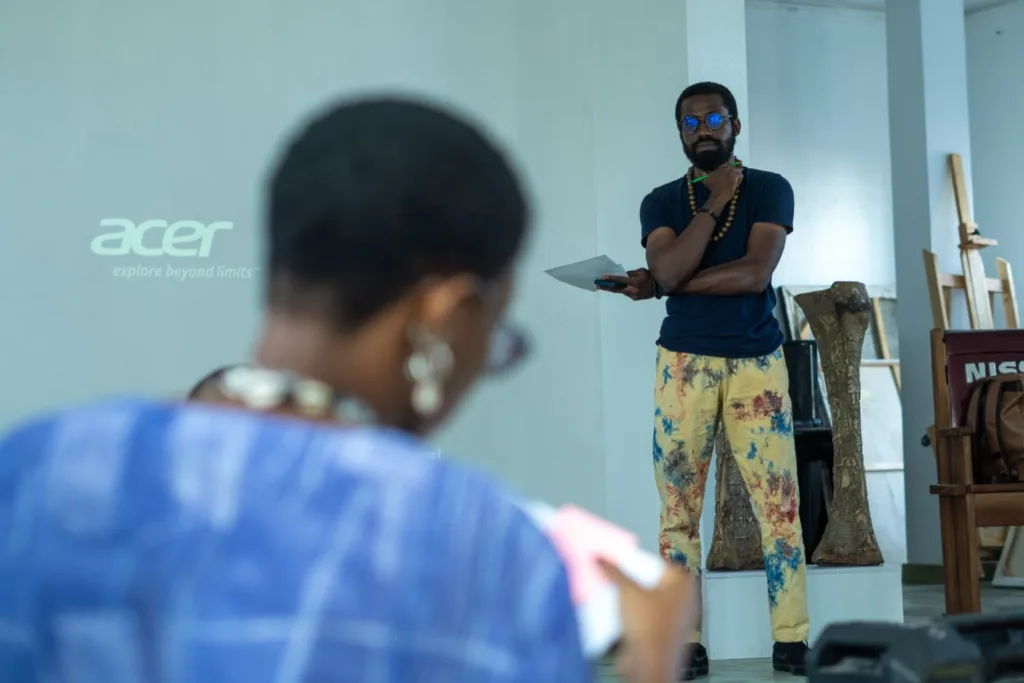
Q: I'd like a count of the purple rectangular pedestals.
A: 0